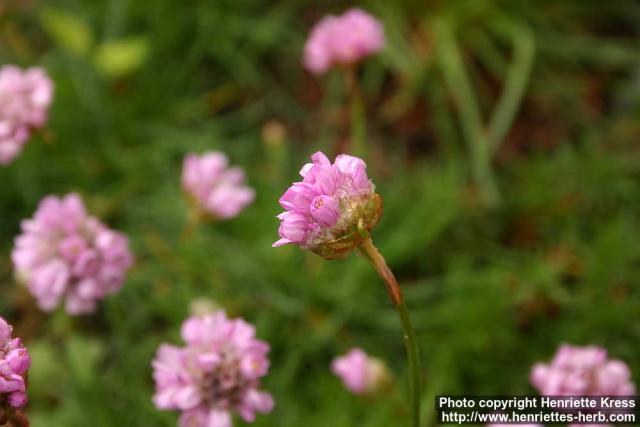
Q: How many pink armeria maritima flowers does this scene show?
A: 9